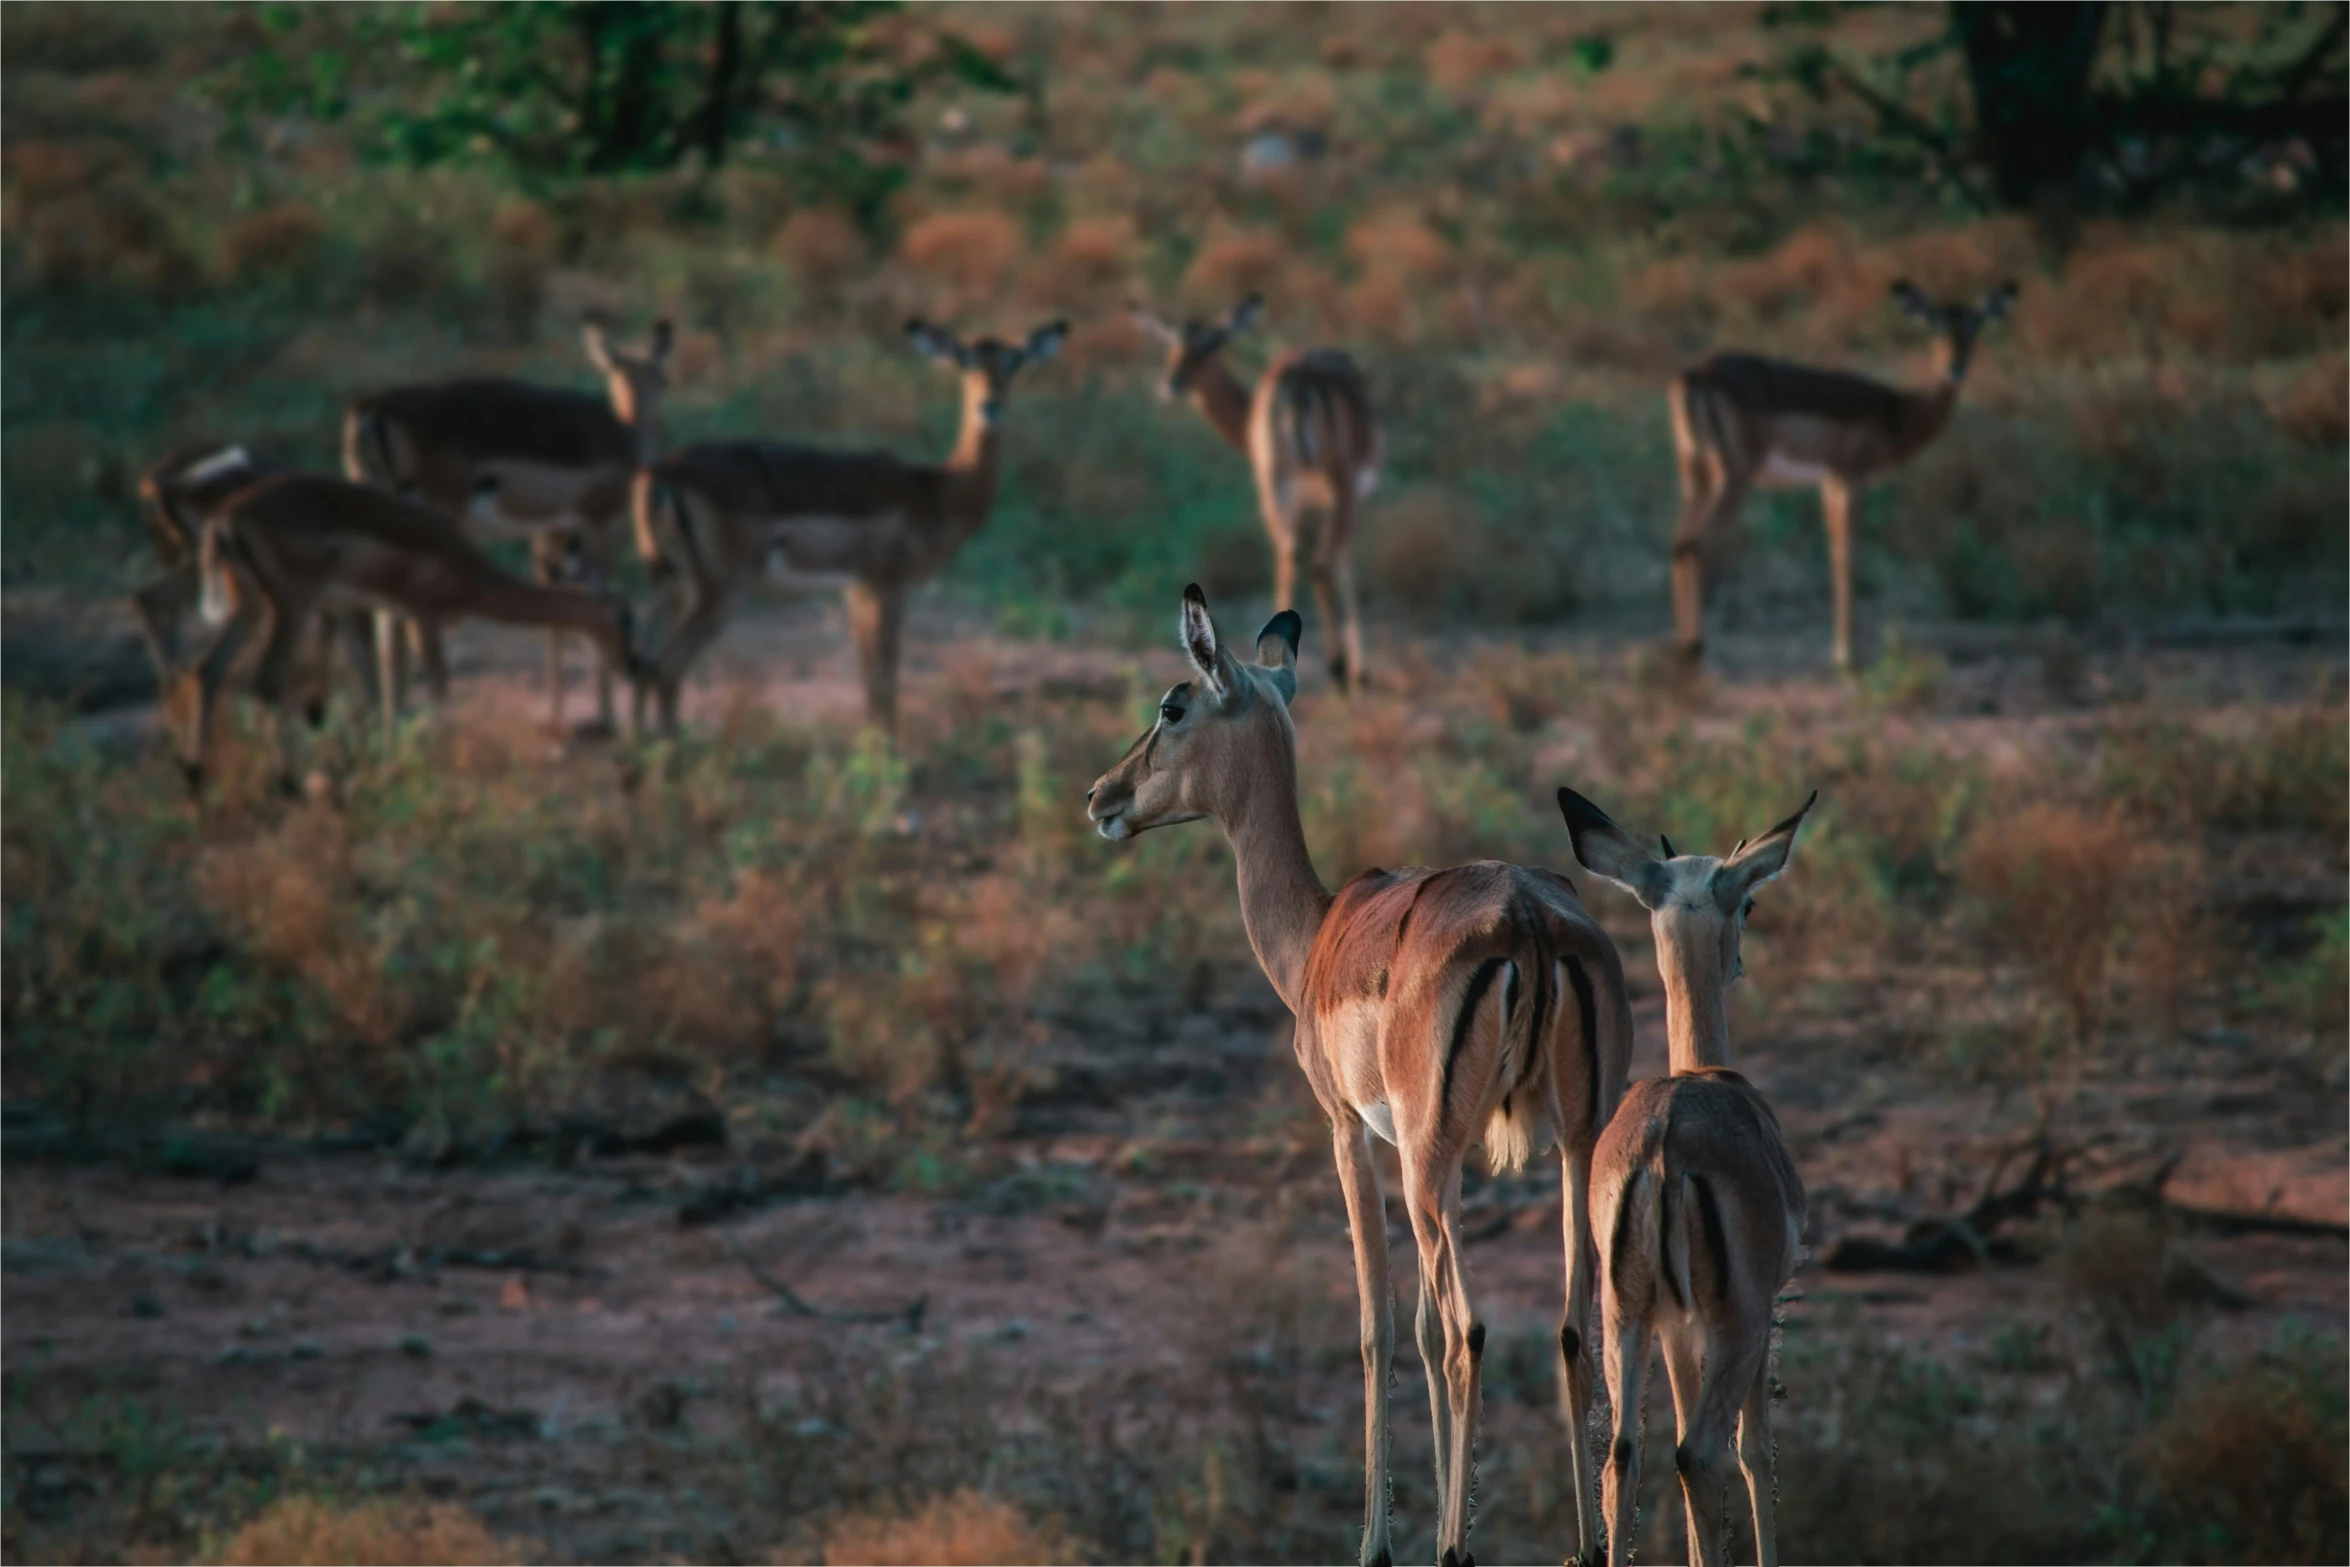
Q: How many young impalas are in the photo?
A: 1